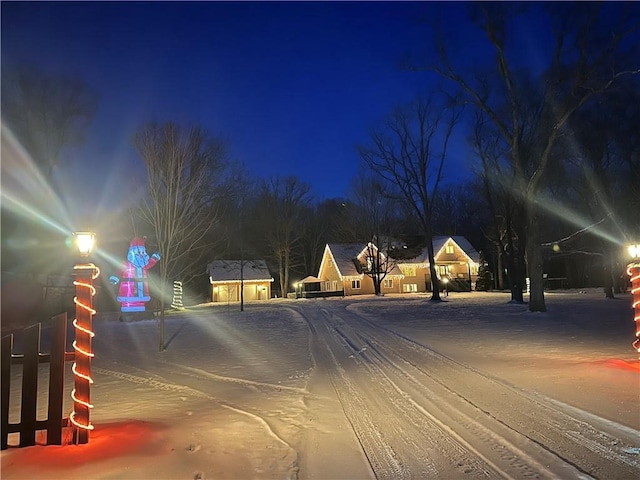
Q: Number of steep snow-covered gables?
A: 3